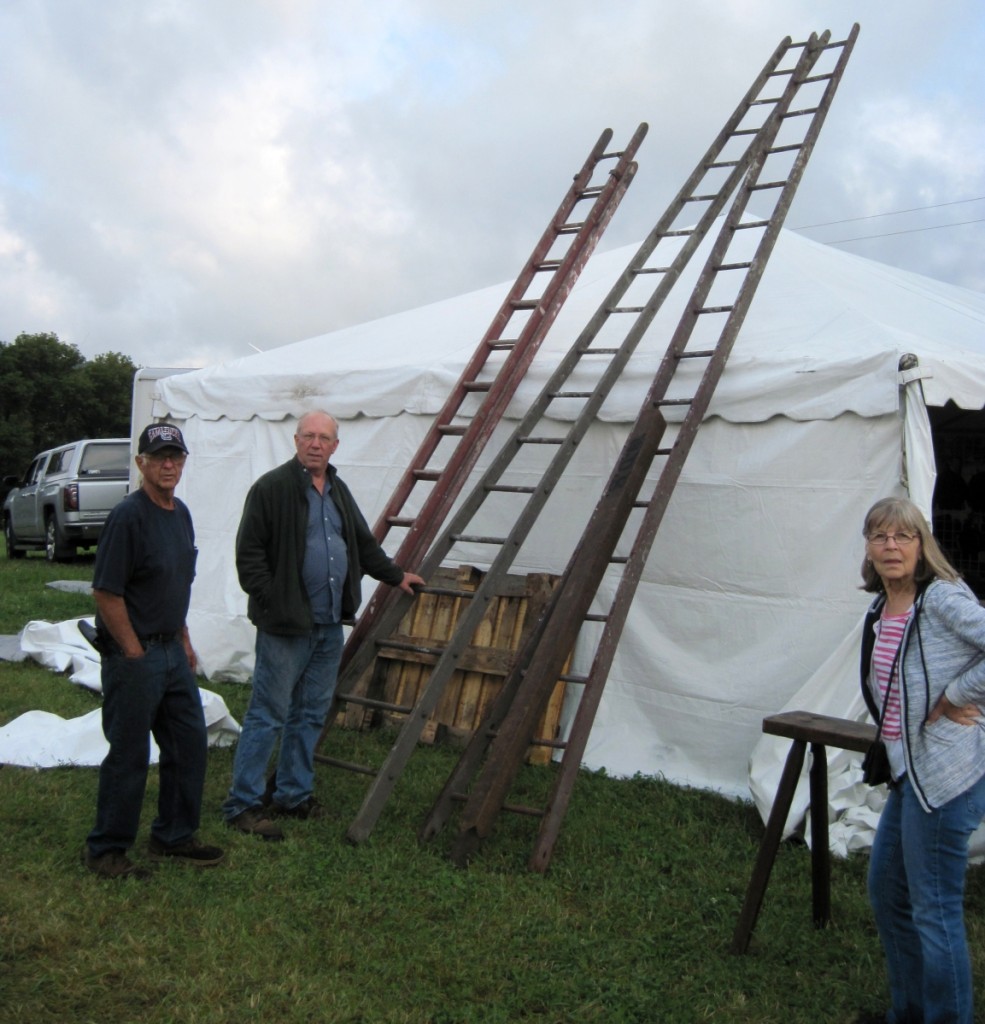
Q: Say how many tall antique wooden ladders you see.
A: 3